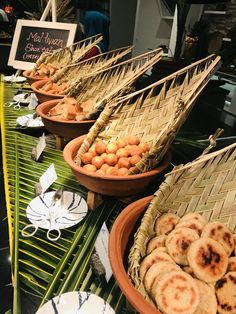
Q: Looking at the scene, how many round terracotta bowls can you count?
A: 5